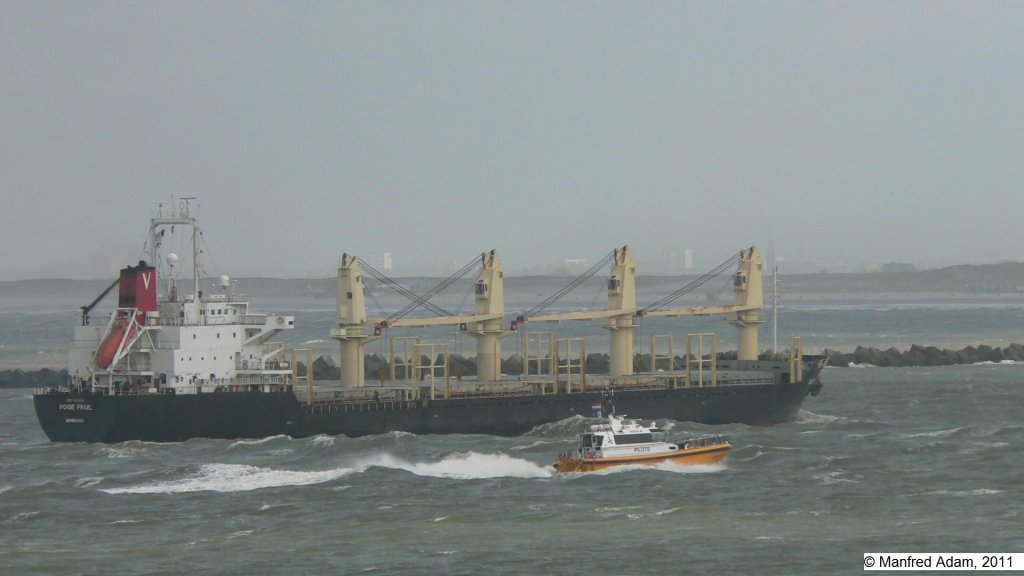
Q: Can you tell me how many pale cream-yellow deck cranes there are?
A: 4